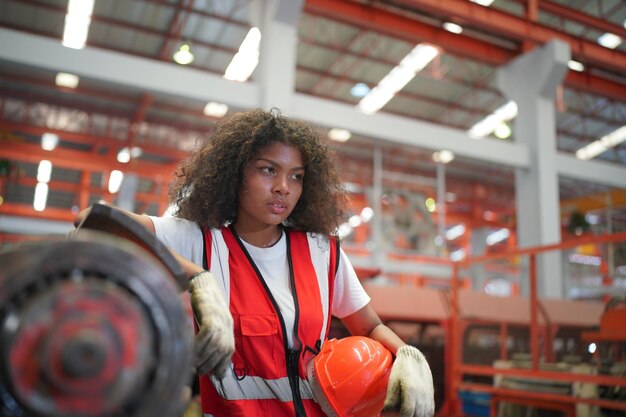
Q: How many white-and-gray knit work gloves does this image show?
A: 2